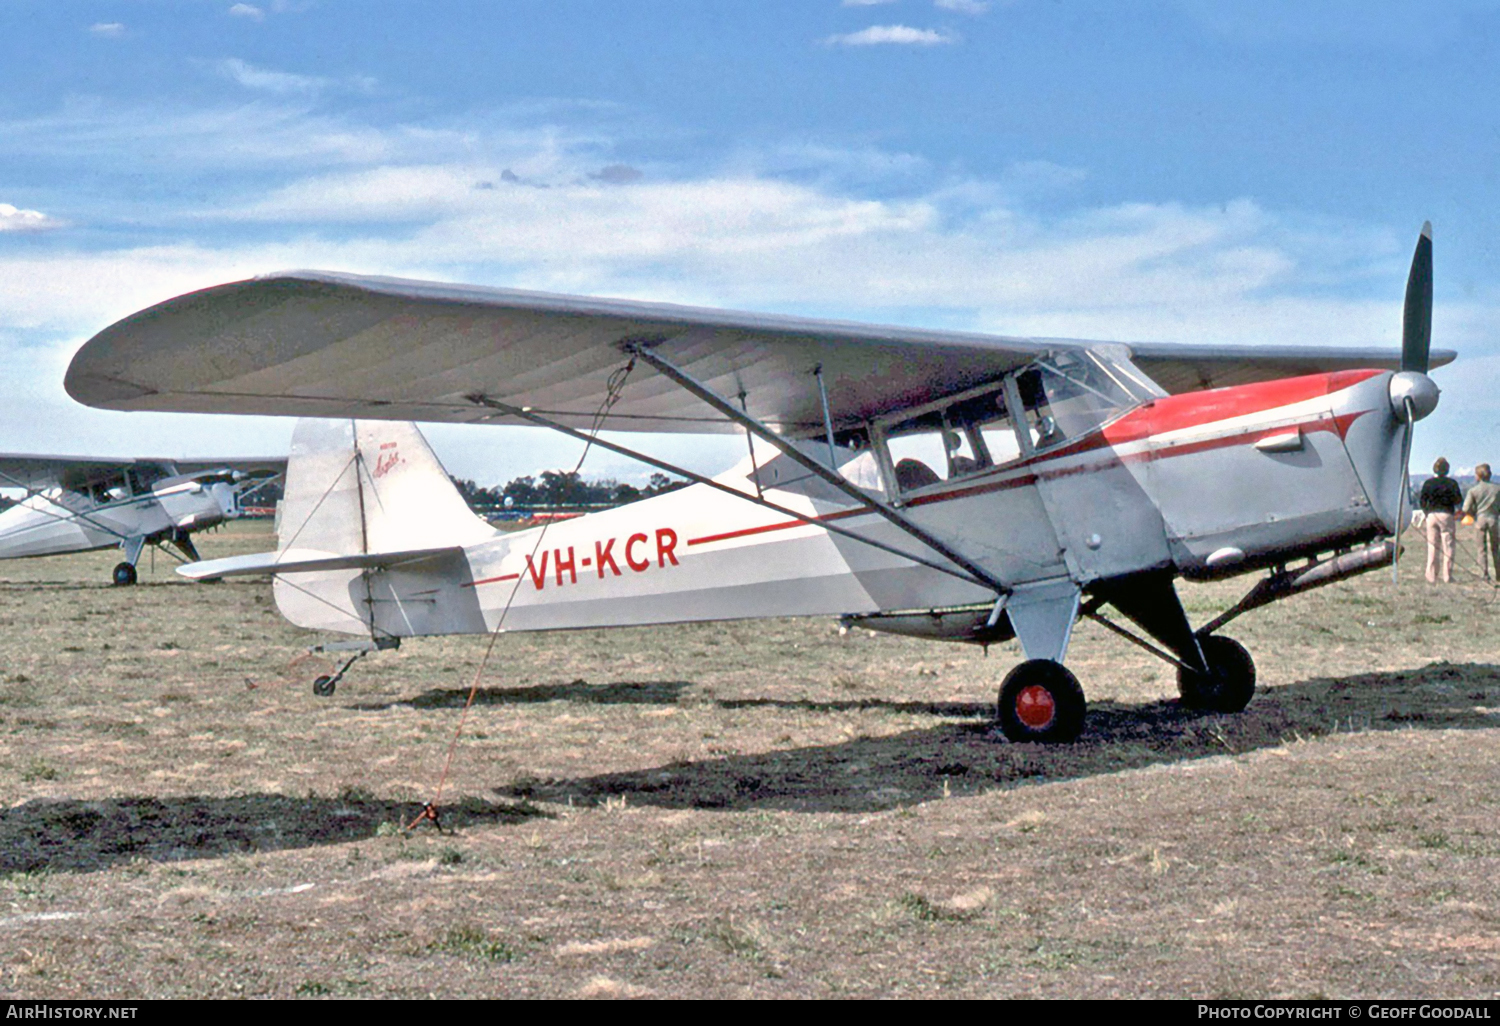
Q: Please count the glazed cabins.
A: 2